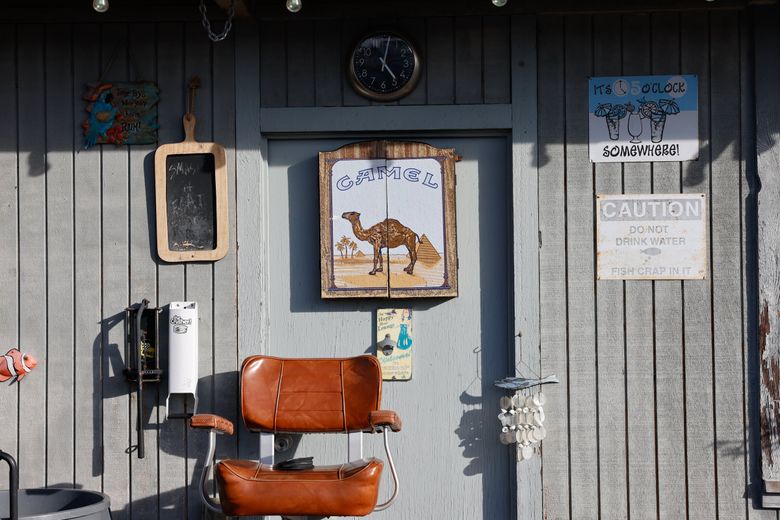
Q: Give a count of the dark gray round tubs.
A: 1